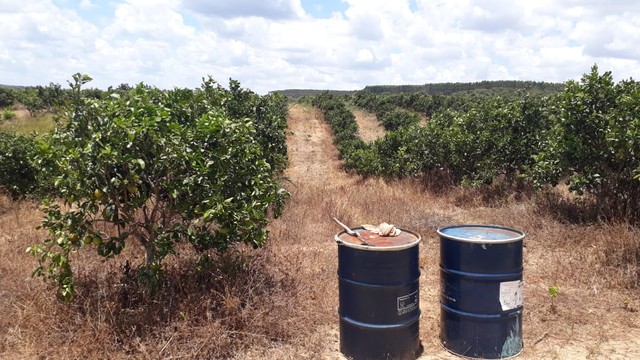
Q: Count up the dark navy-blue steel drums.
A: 2